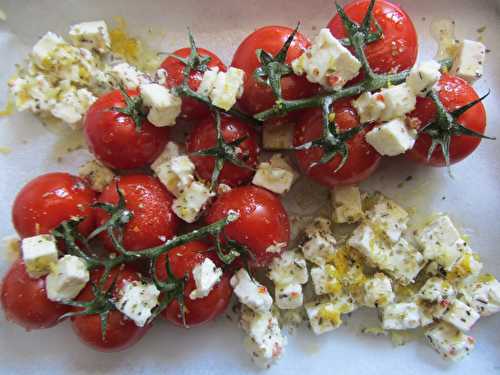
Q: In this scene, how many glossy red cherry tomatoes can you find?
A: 13